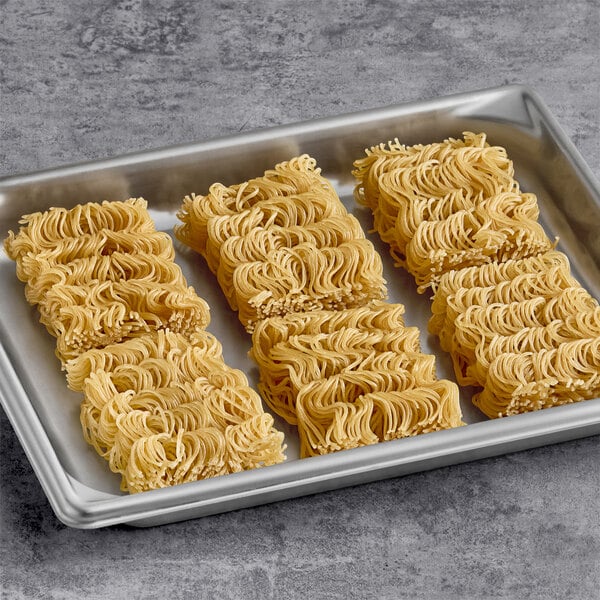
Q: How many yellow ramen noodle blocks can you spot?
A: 6